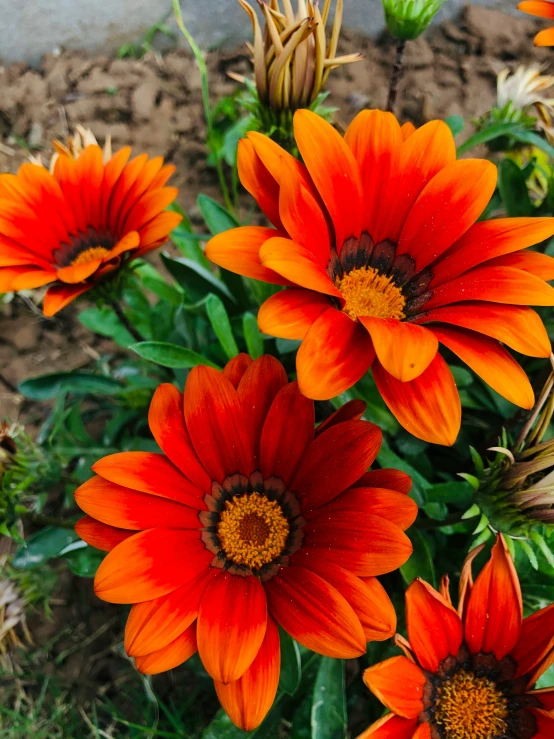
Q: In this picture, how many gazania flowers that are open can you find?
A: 4